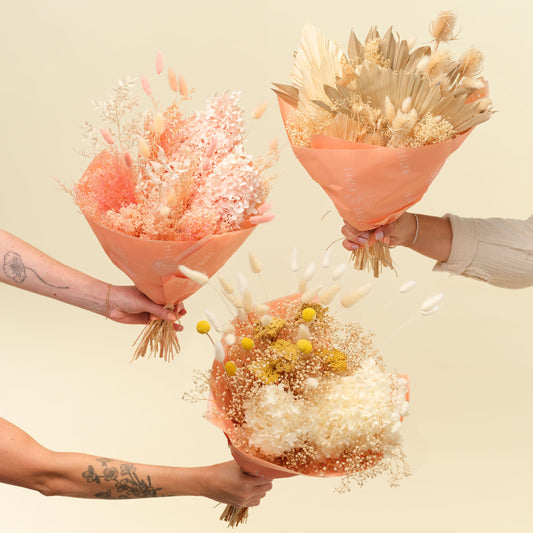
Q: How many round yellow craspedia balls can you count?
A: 5